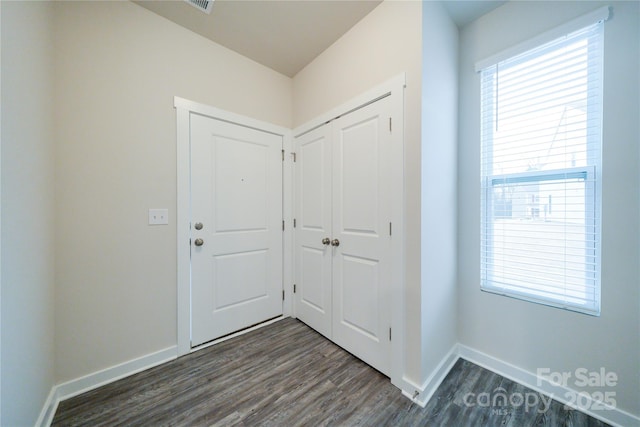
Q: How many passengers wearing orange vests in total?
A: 0